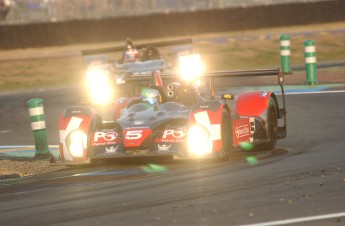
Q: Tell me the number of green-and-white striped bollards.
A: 3